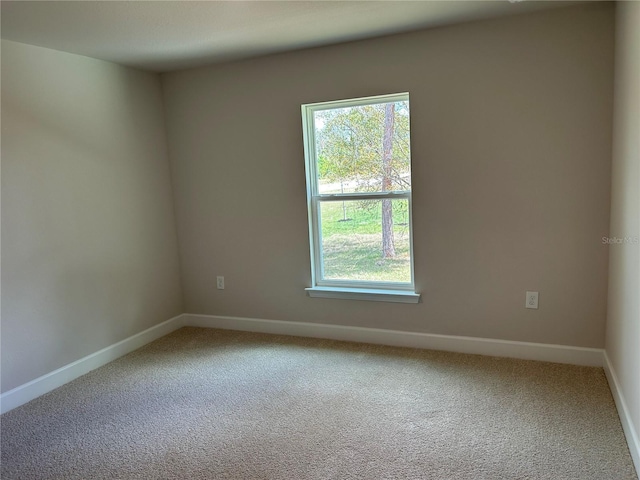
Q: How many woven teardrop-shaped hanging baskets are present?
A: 0